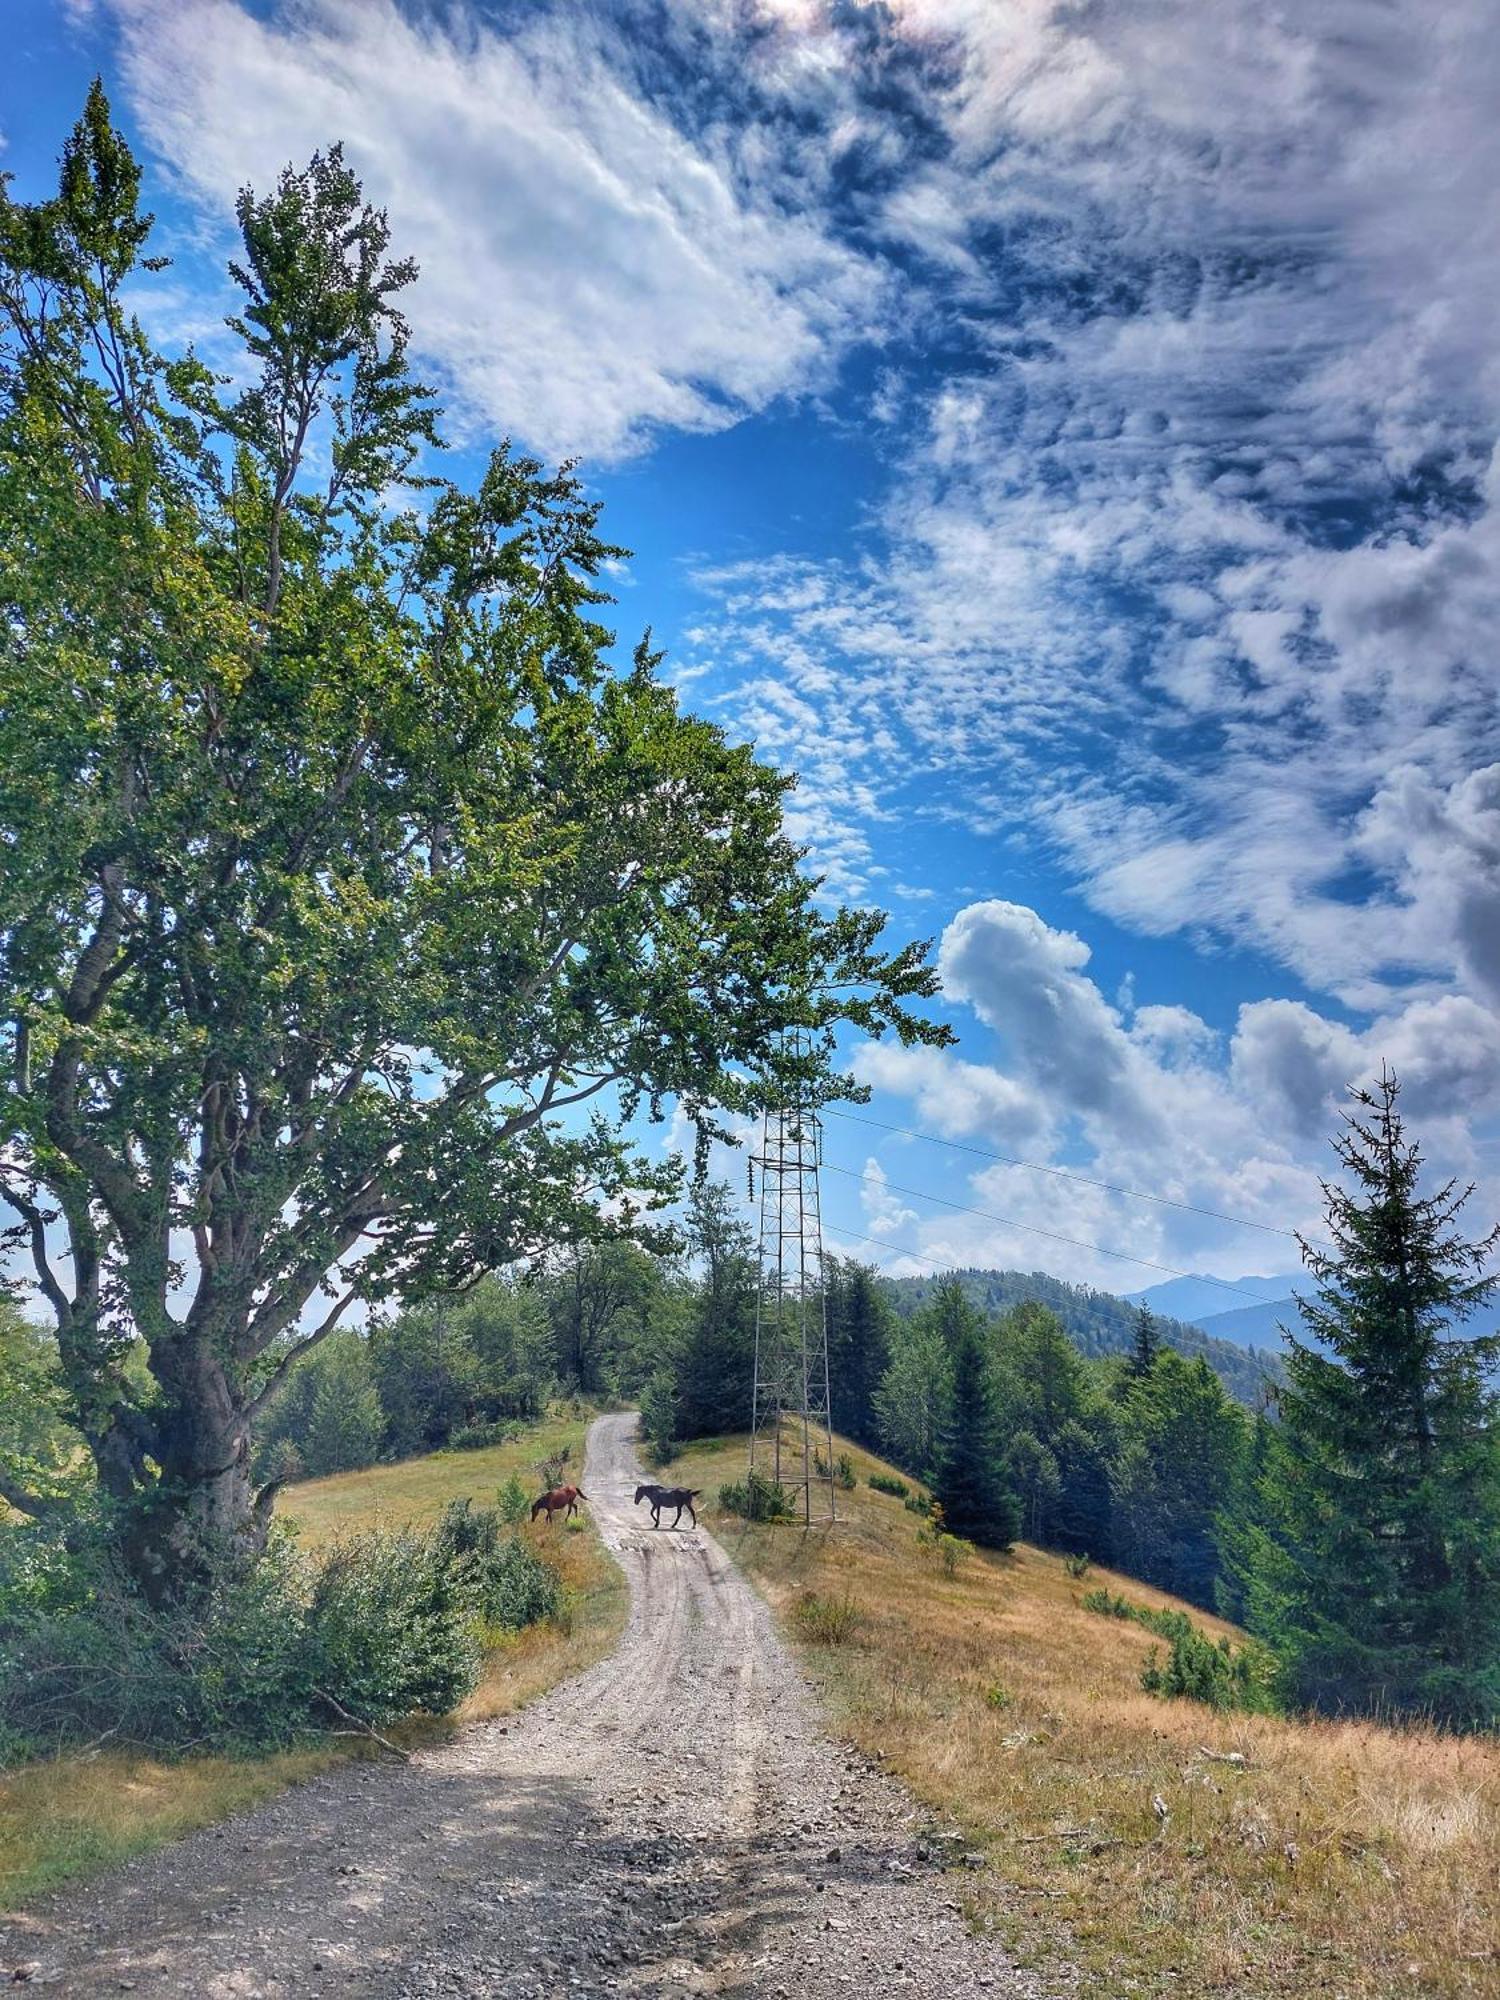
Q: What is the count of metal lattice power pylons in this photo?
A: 1